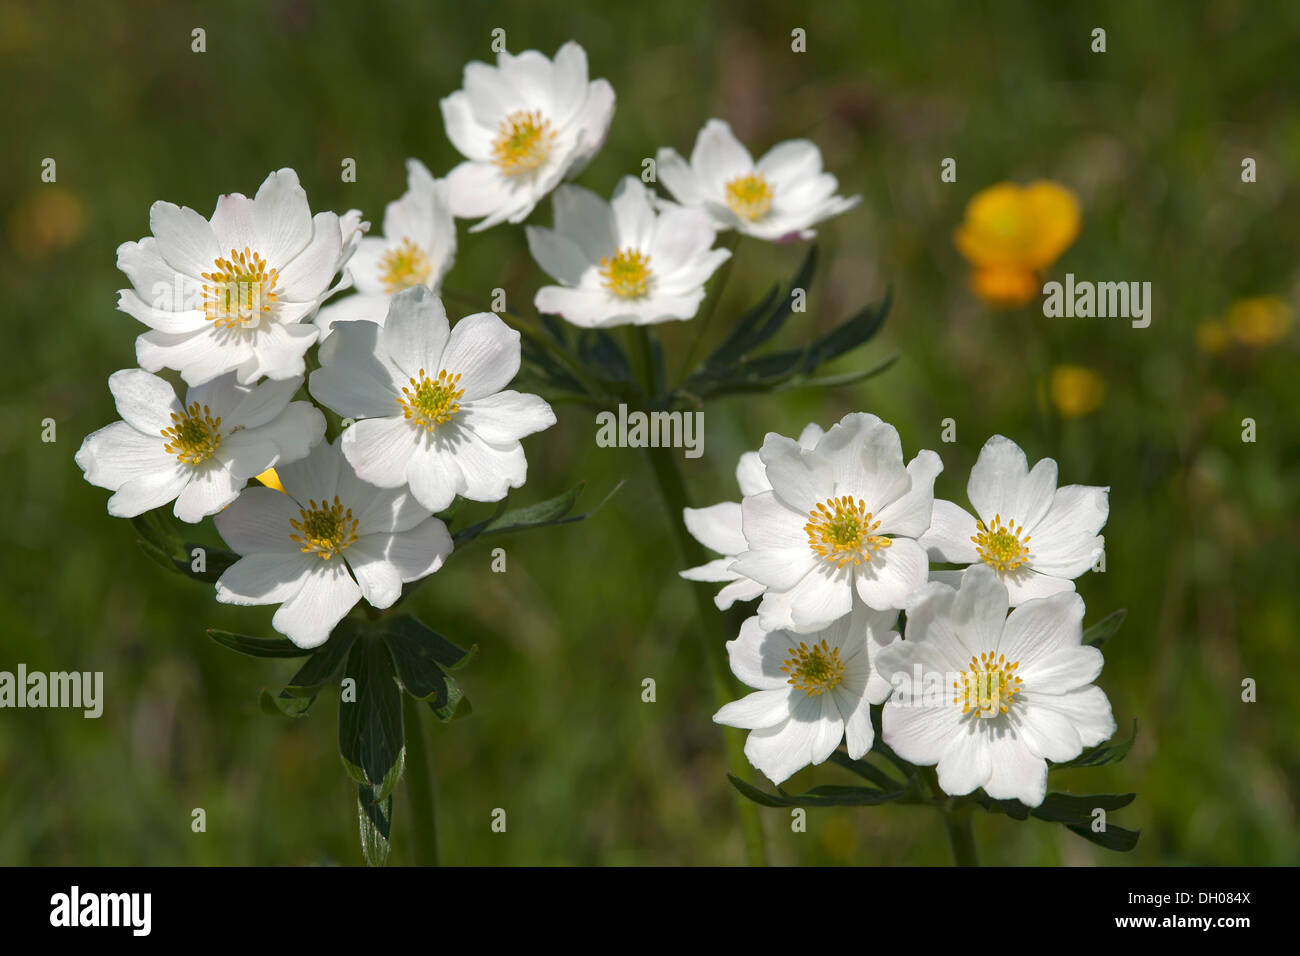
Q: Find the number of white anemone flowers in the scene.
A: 13